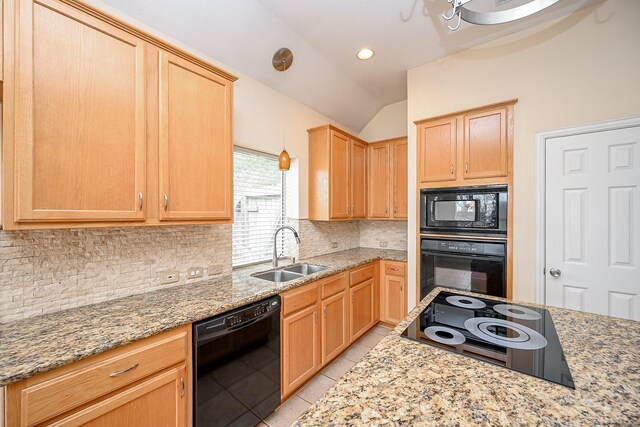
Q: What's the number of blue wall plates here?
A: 0